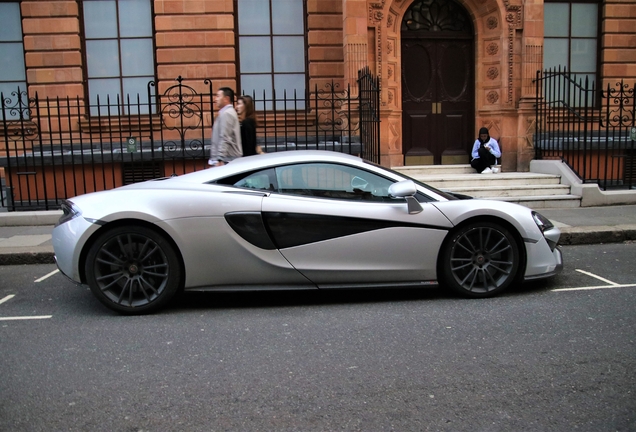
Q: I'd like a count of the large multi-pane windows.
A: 4